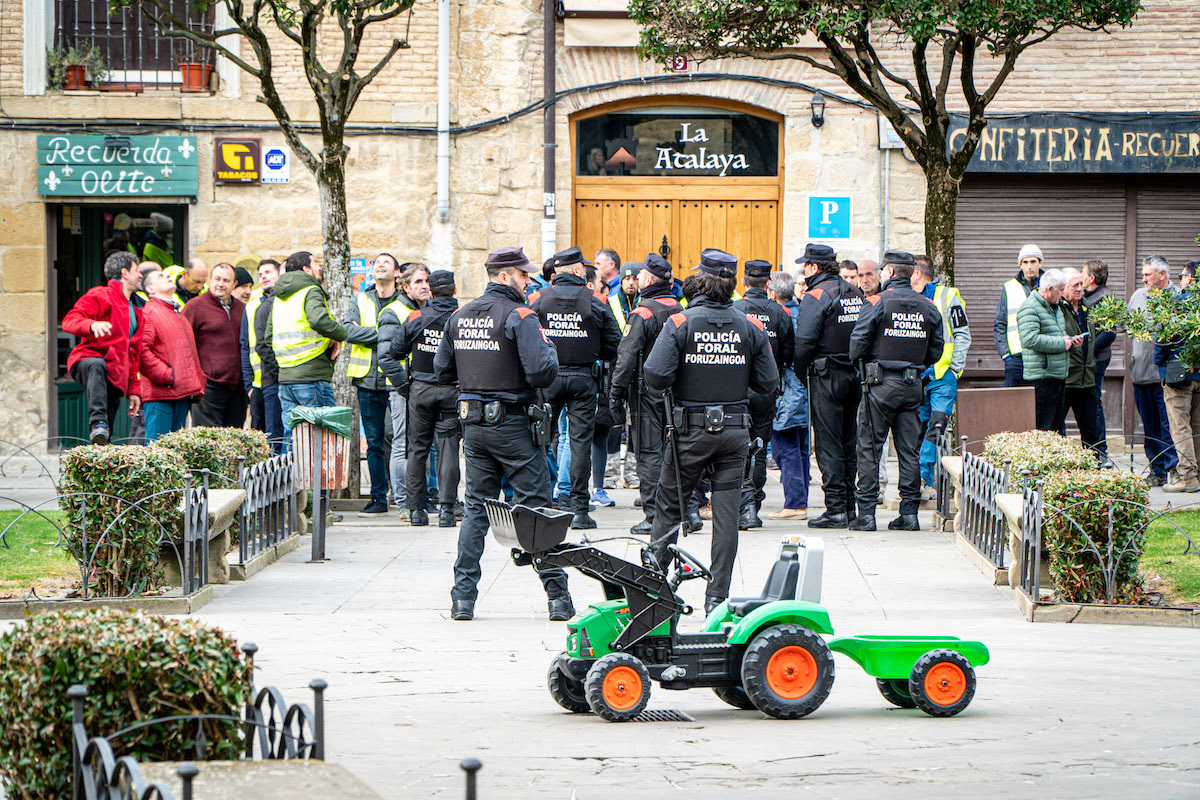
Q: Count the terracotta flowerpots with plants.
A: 2